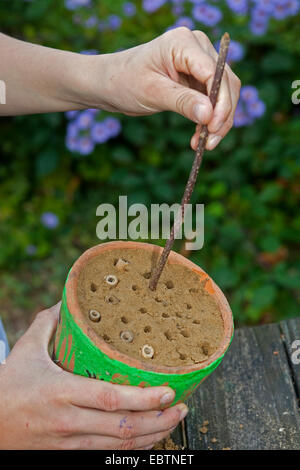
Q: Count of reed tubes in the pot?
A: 6